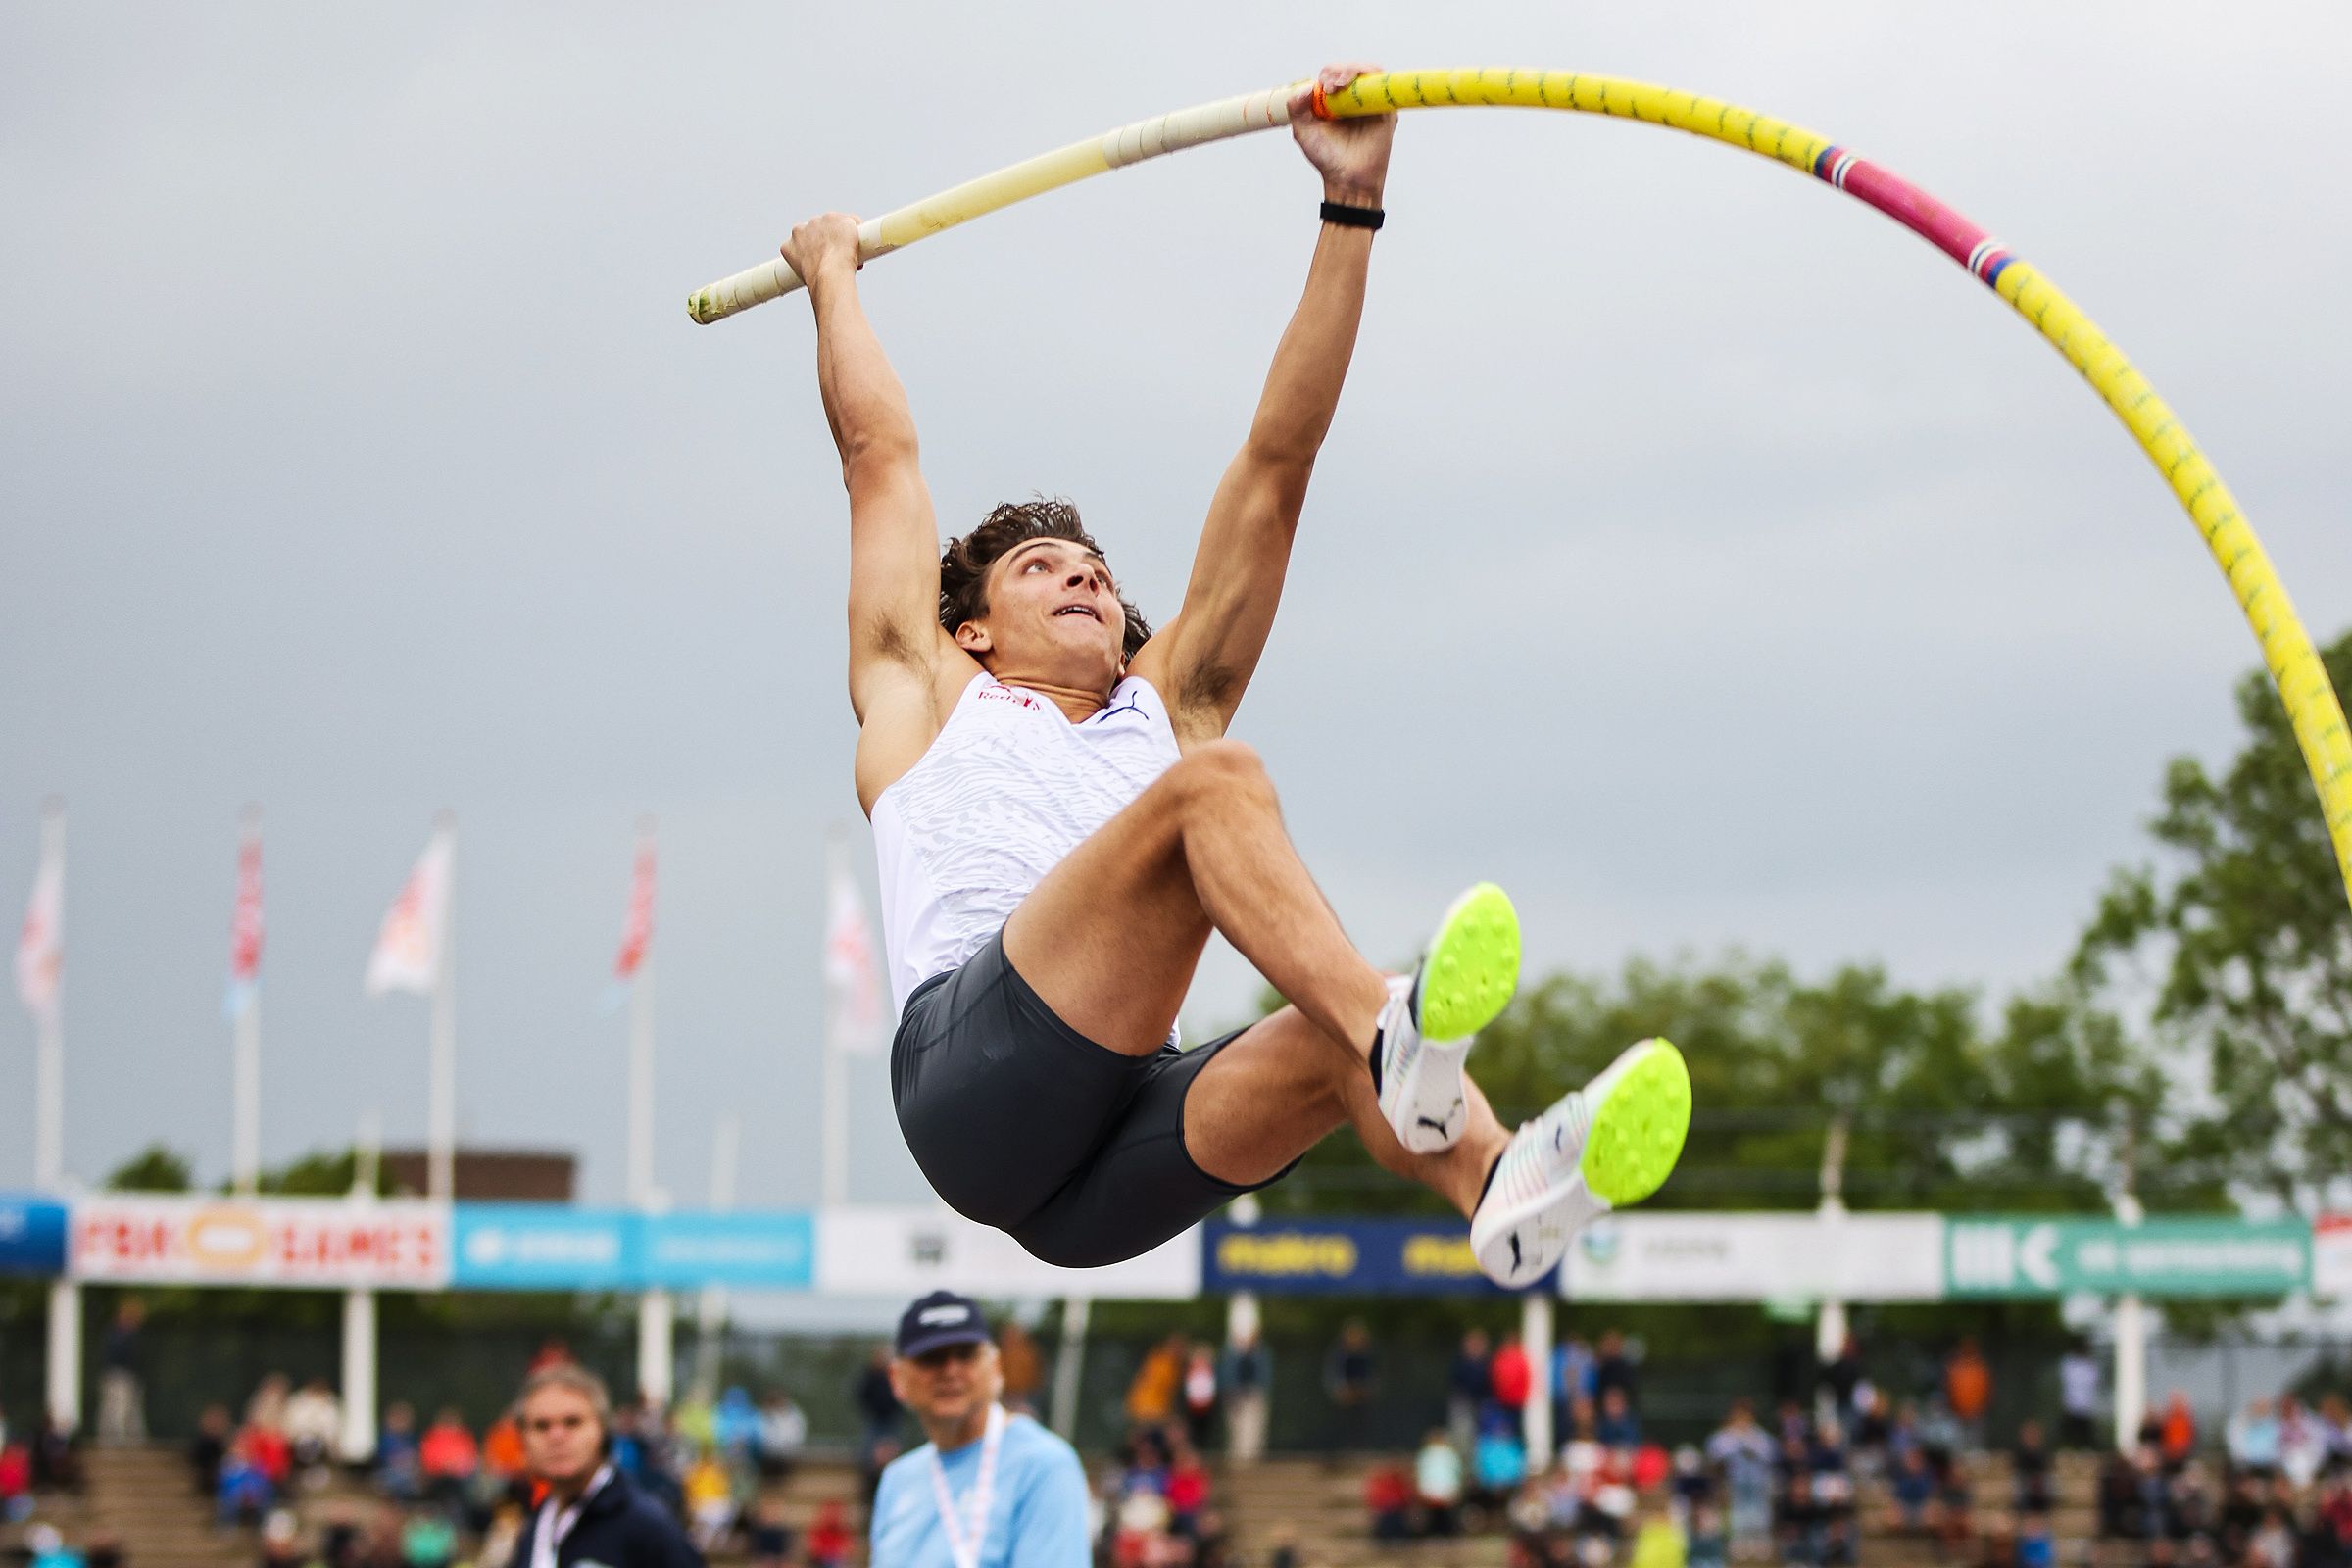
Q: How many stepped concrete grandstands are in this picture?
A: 1